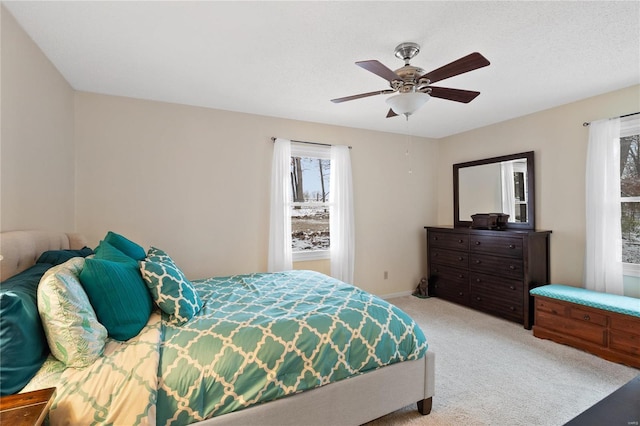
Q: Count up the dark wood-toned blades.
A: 5